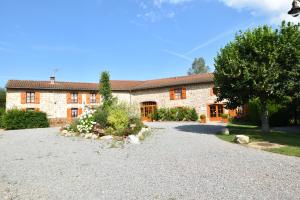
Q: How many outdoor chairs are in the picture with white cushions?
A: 0